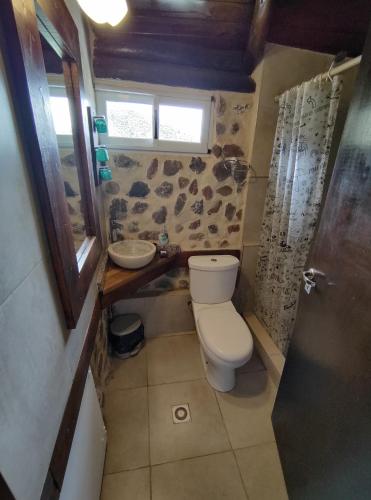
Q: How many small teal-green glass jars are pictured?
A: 3